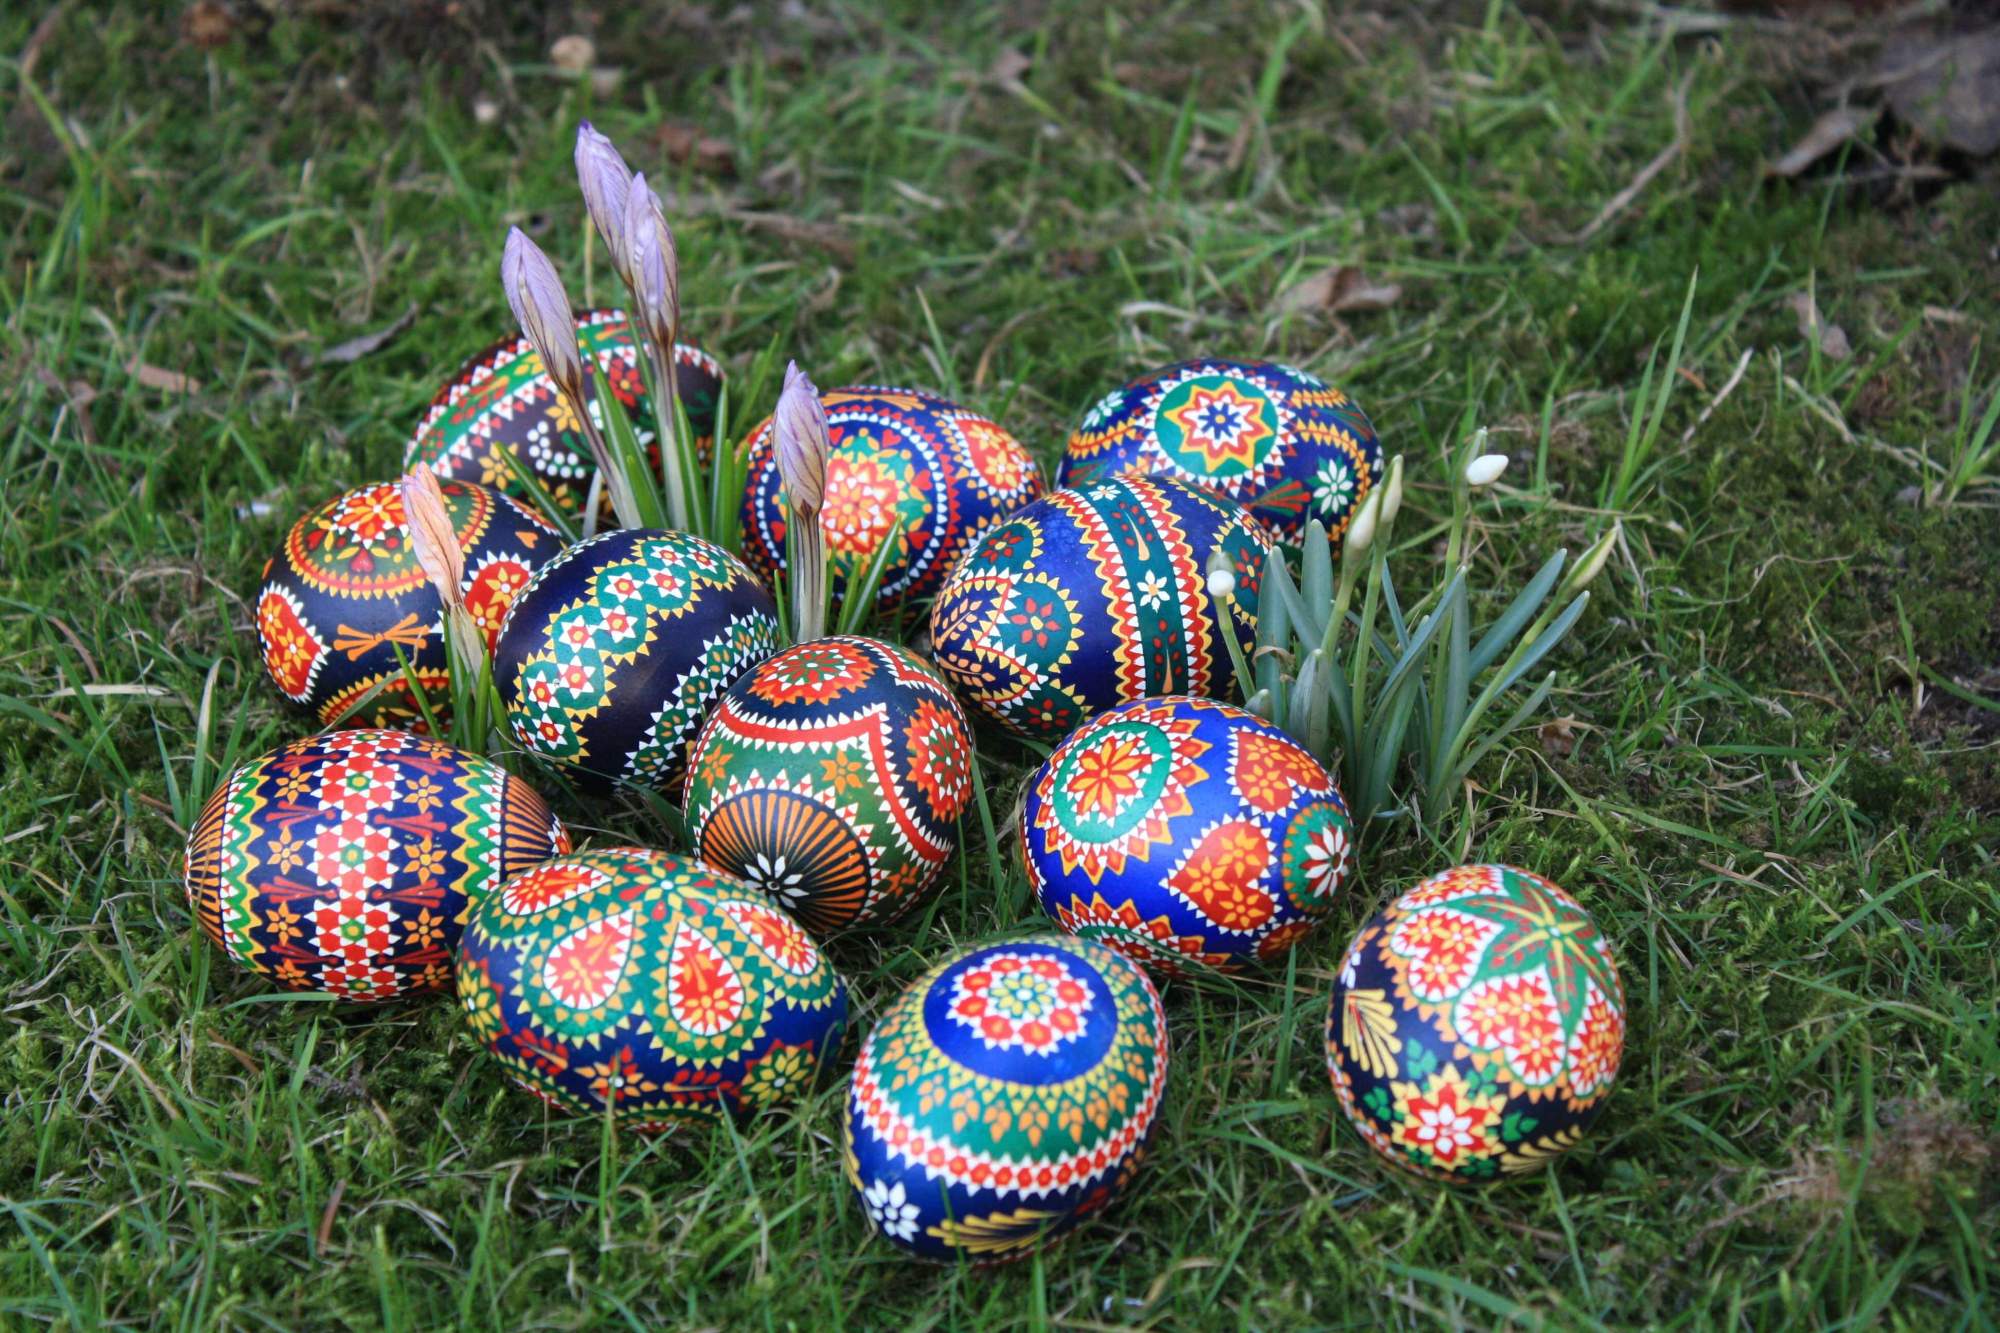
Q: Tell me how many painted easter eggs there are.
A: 12